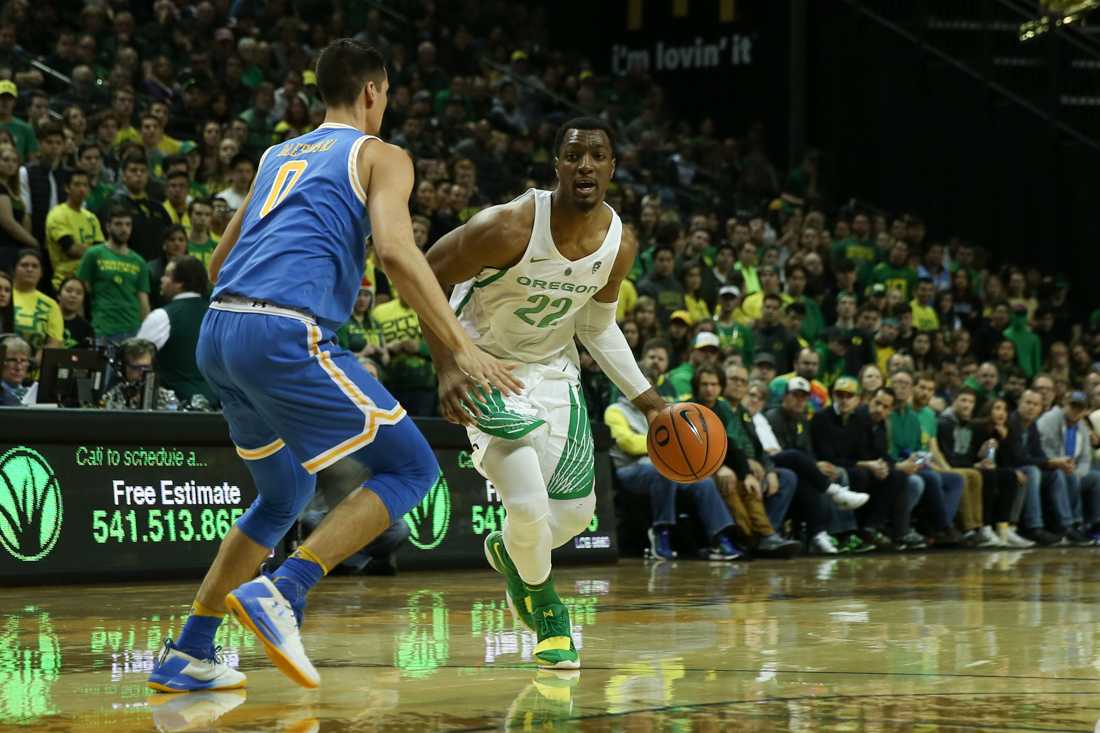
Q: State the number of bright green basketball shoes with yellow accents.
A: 2